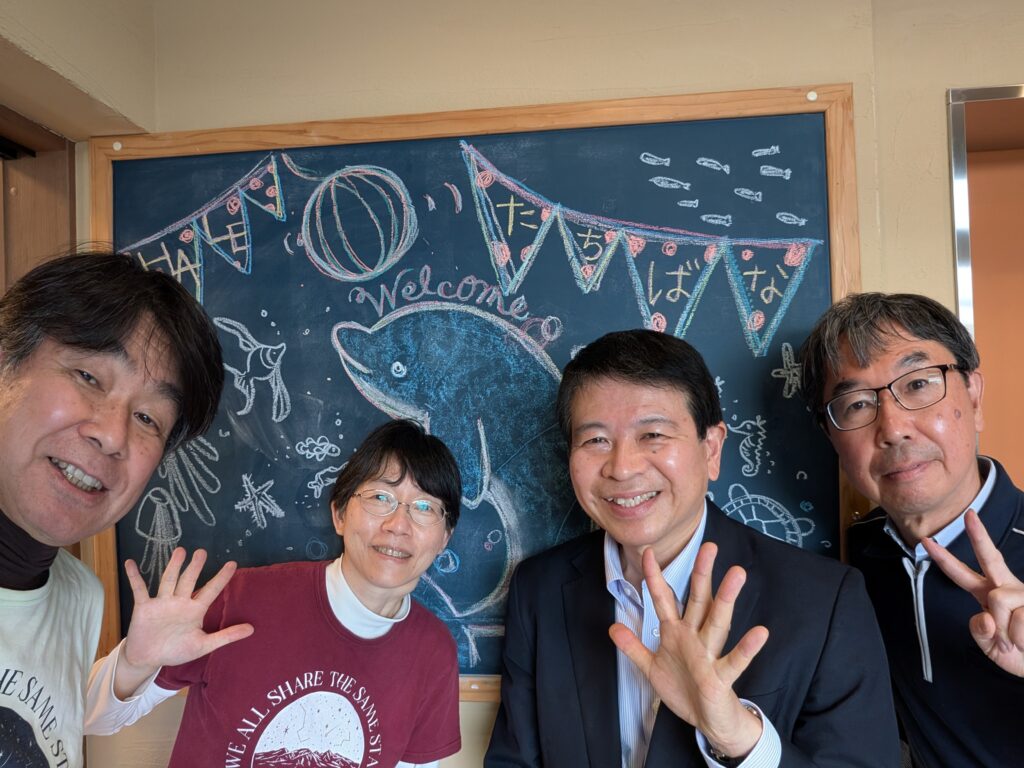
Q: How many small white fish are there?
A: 9